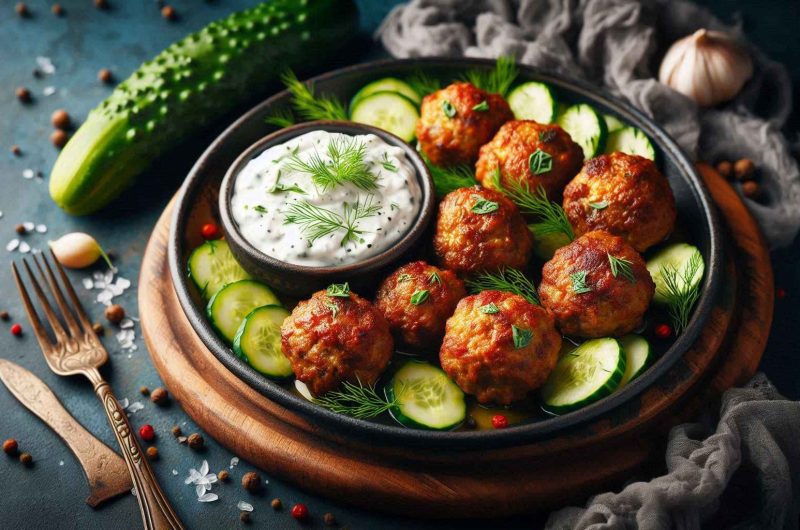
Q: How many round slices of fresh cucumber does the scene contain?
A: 13